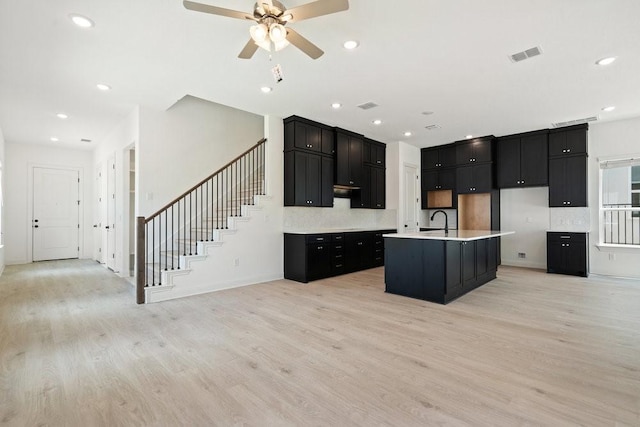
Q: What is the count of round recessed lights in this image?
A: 12